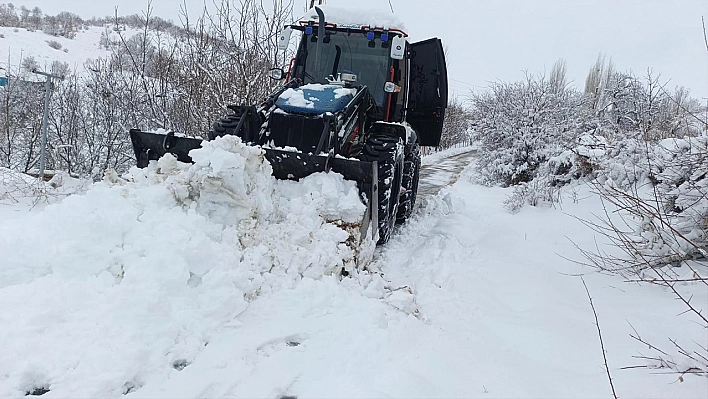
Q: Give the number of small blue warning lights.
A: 3